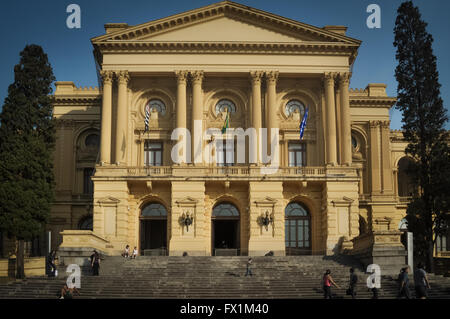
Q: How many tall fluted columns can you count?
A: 8